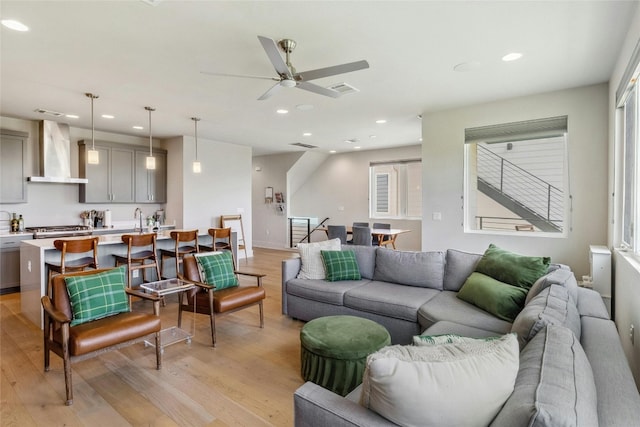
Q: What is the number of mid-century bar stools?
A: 4